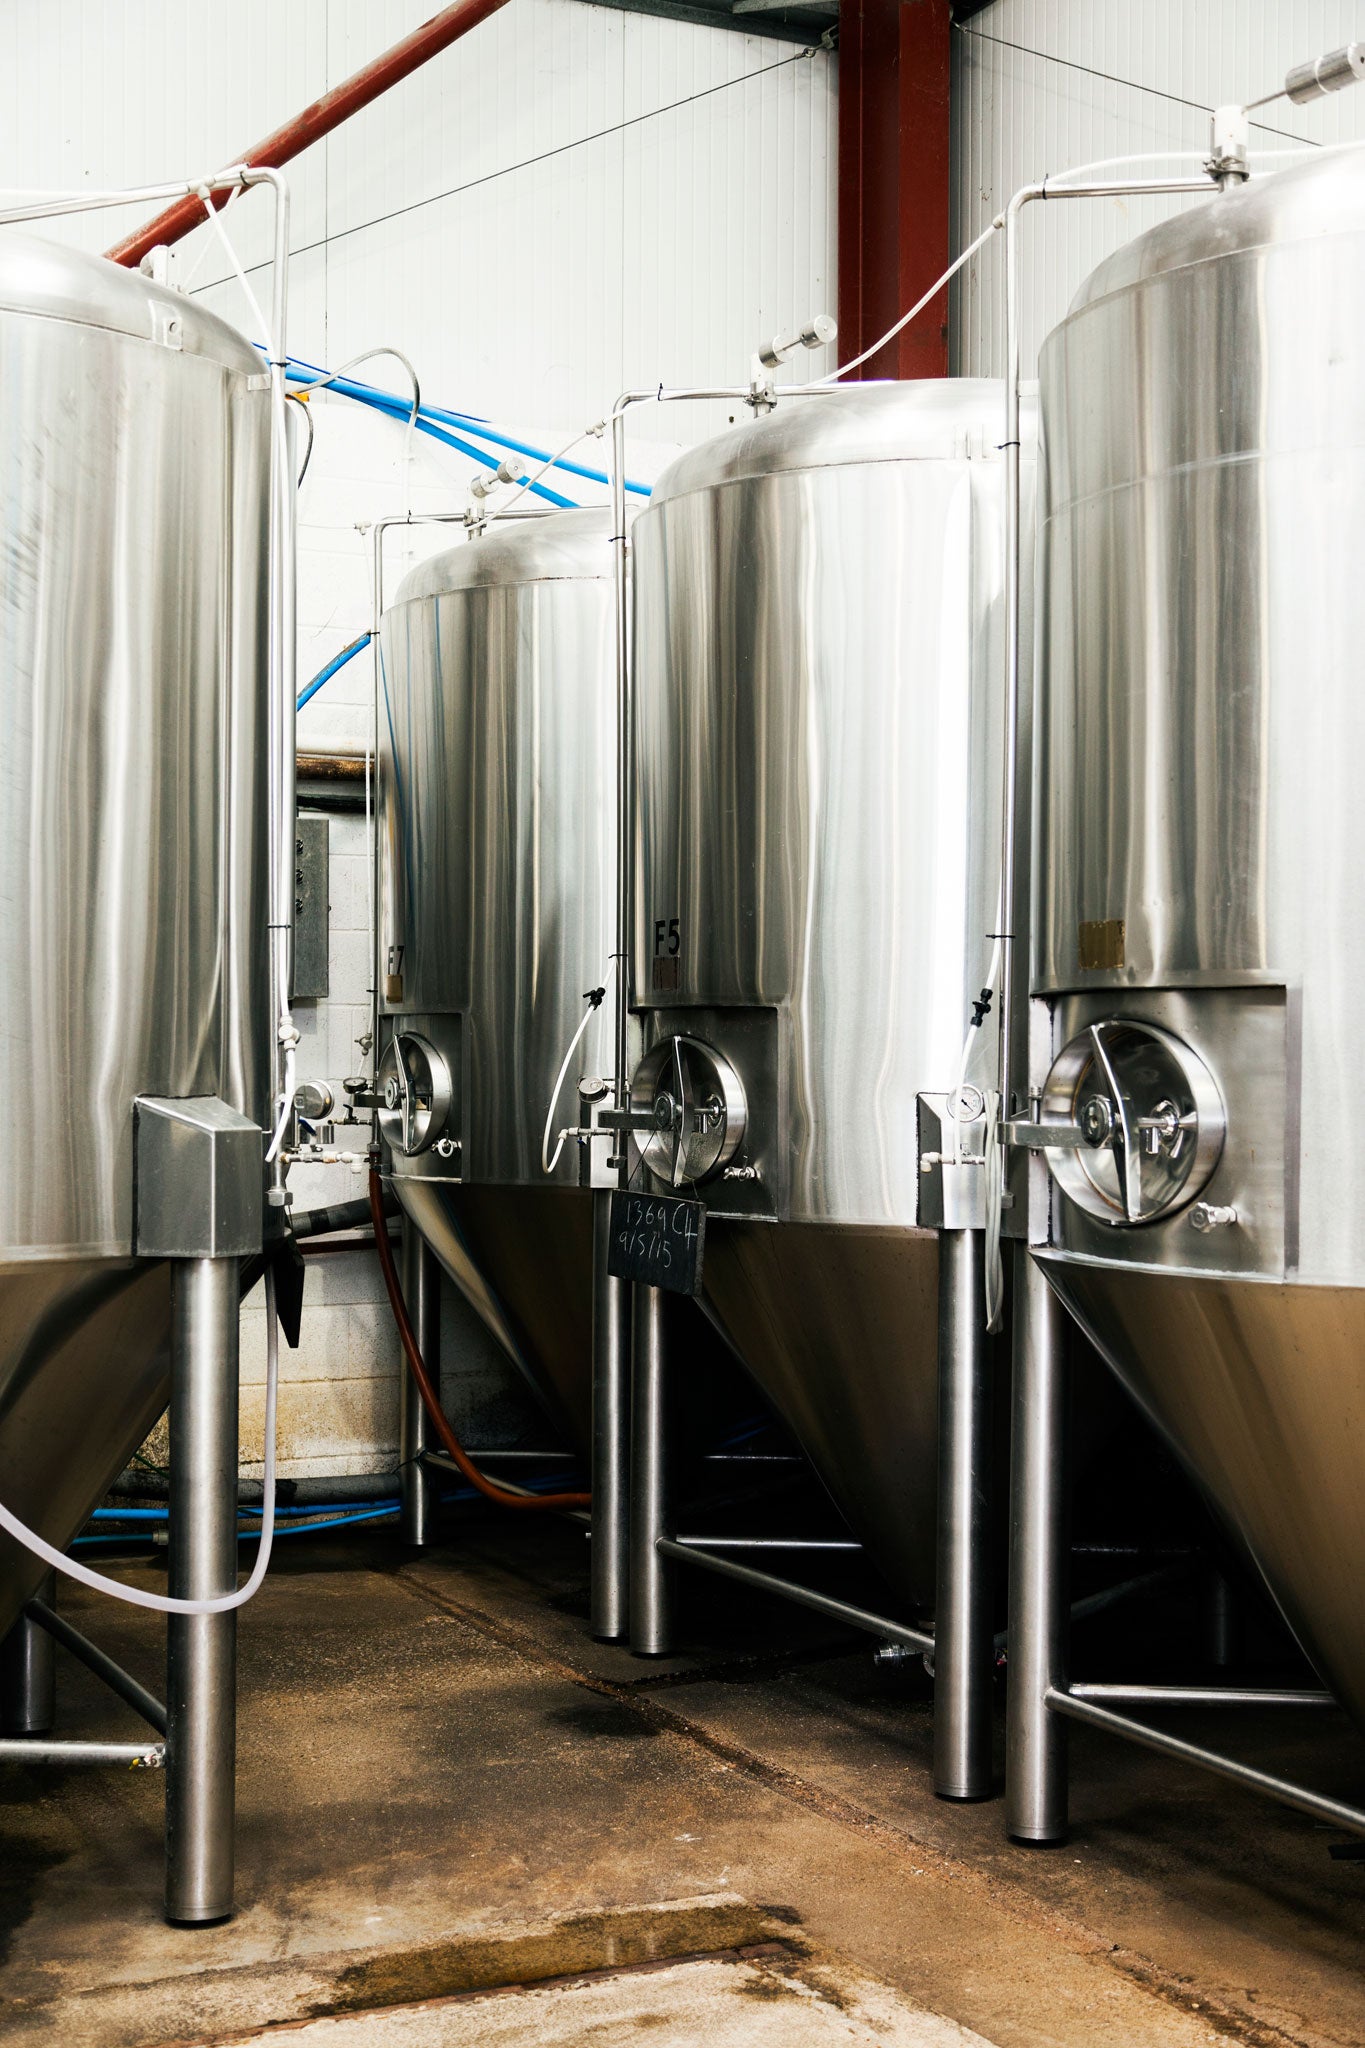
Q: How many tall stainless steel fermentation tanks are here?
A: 4